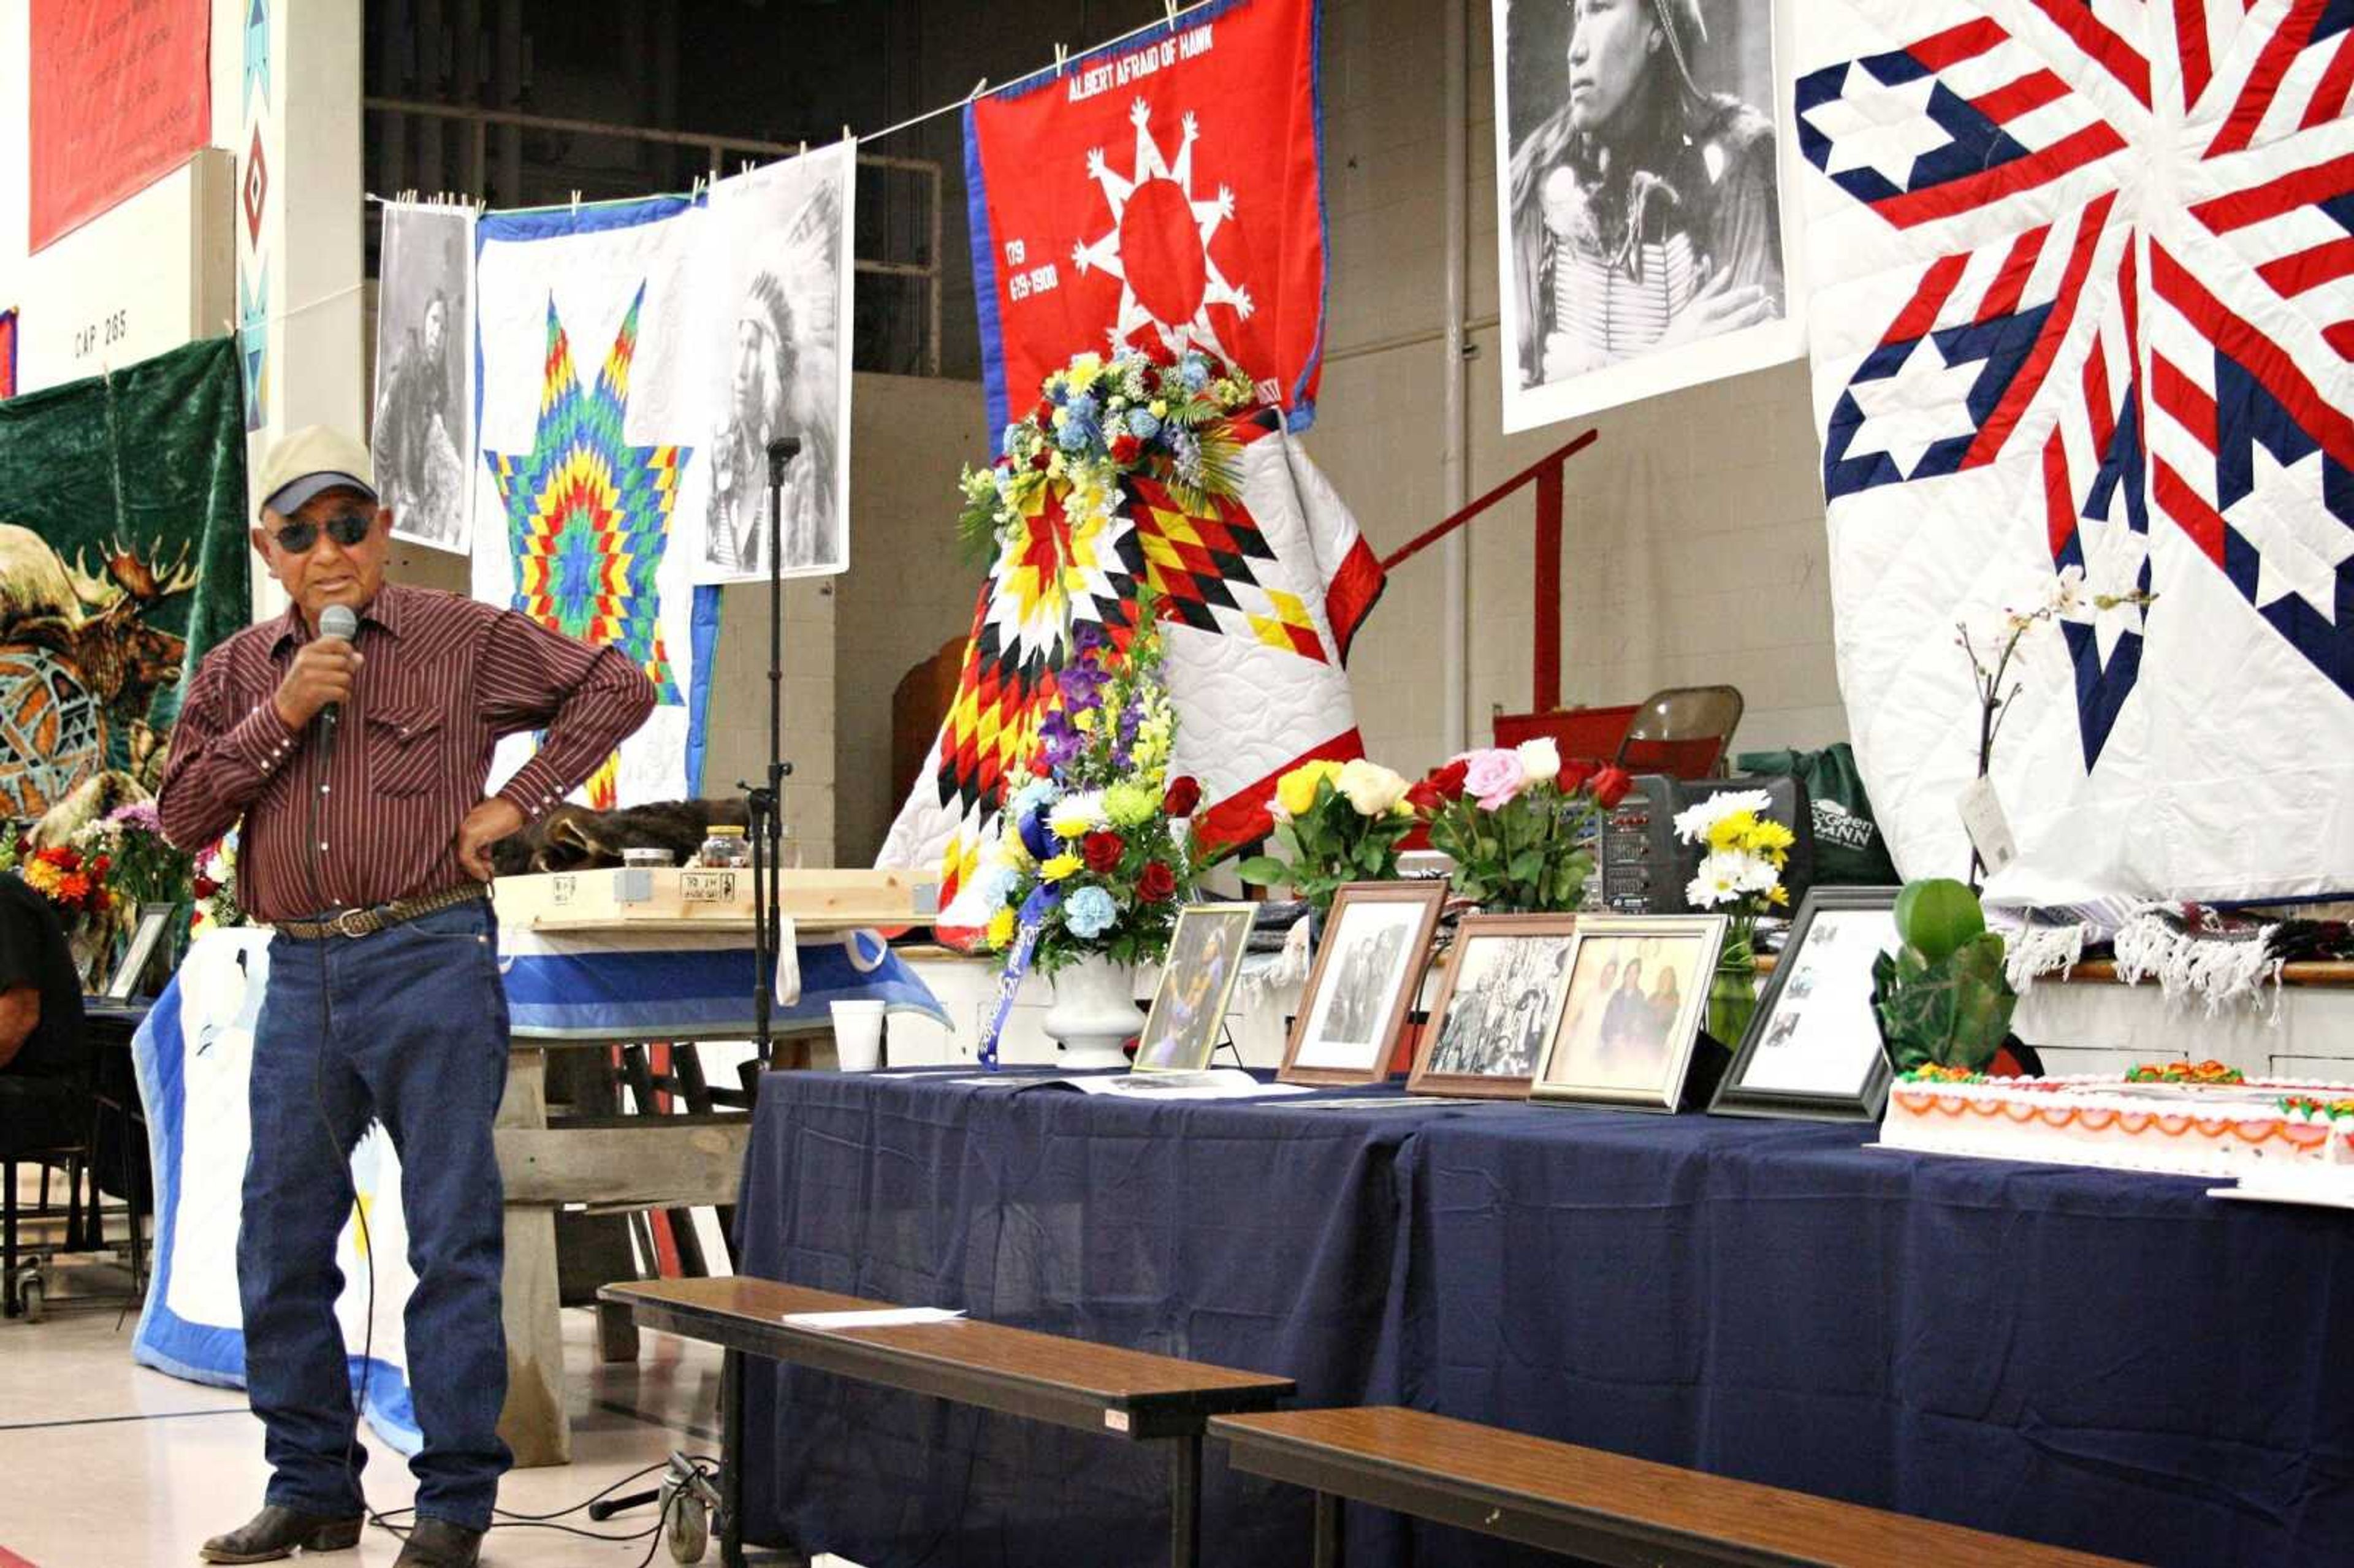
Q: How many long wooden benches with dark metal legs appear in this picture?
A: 2